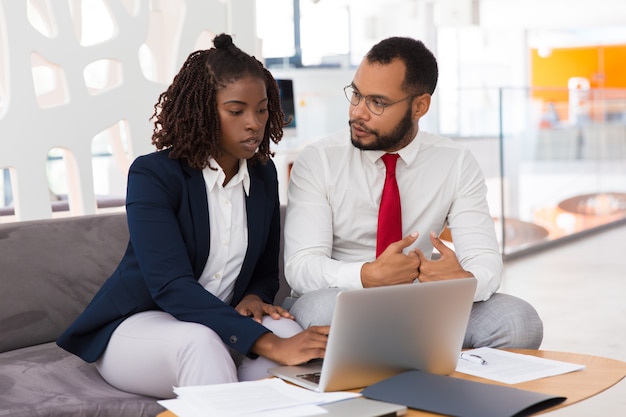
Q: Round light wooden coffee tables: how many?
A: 1